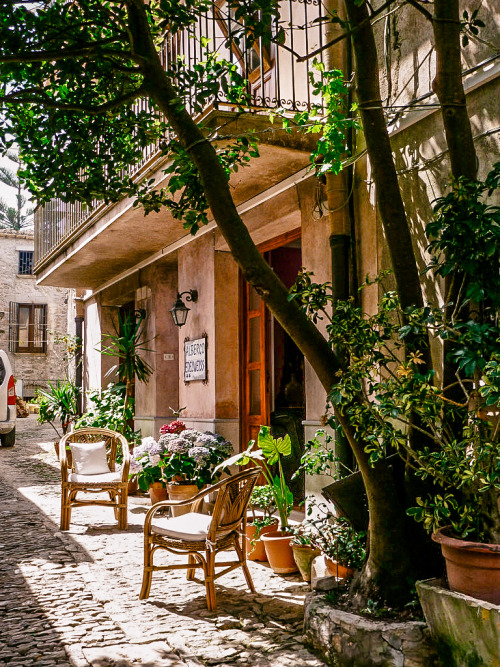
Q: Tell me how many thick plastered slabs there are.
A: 1